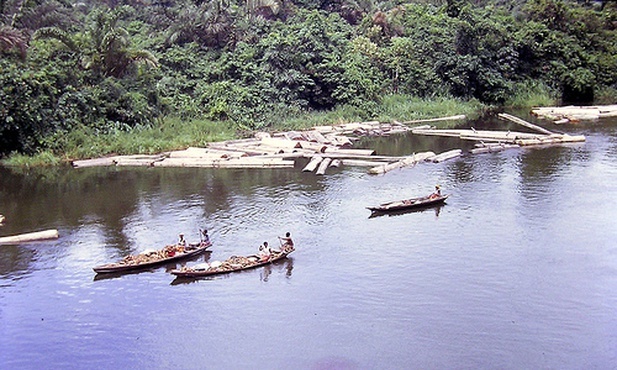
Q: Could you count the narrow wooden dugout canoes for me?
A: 3